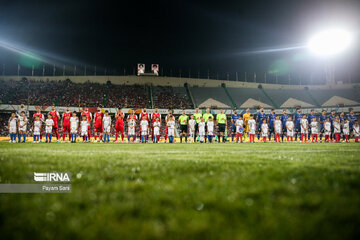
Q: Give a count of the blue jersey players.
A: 10